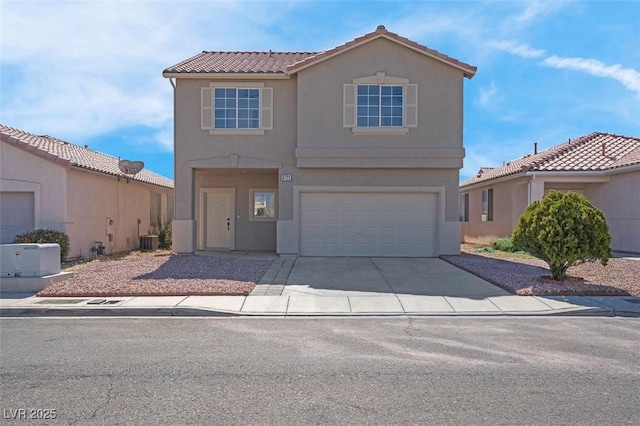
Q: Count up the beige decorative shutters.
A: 4